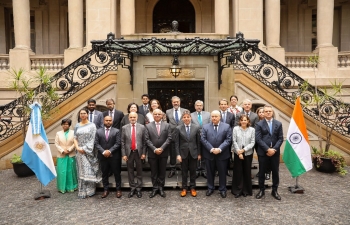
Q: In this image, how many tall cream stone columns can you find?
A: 6